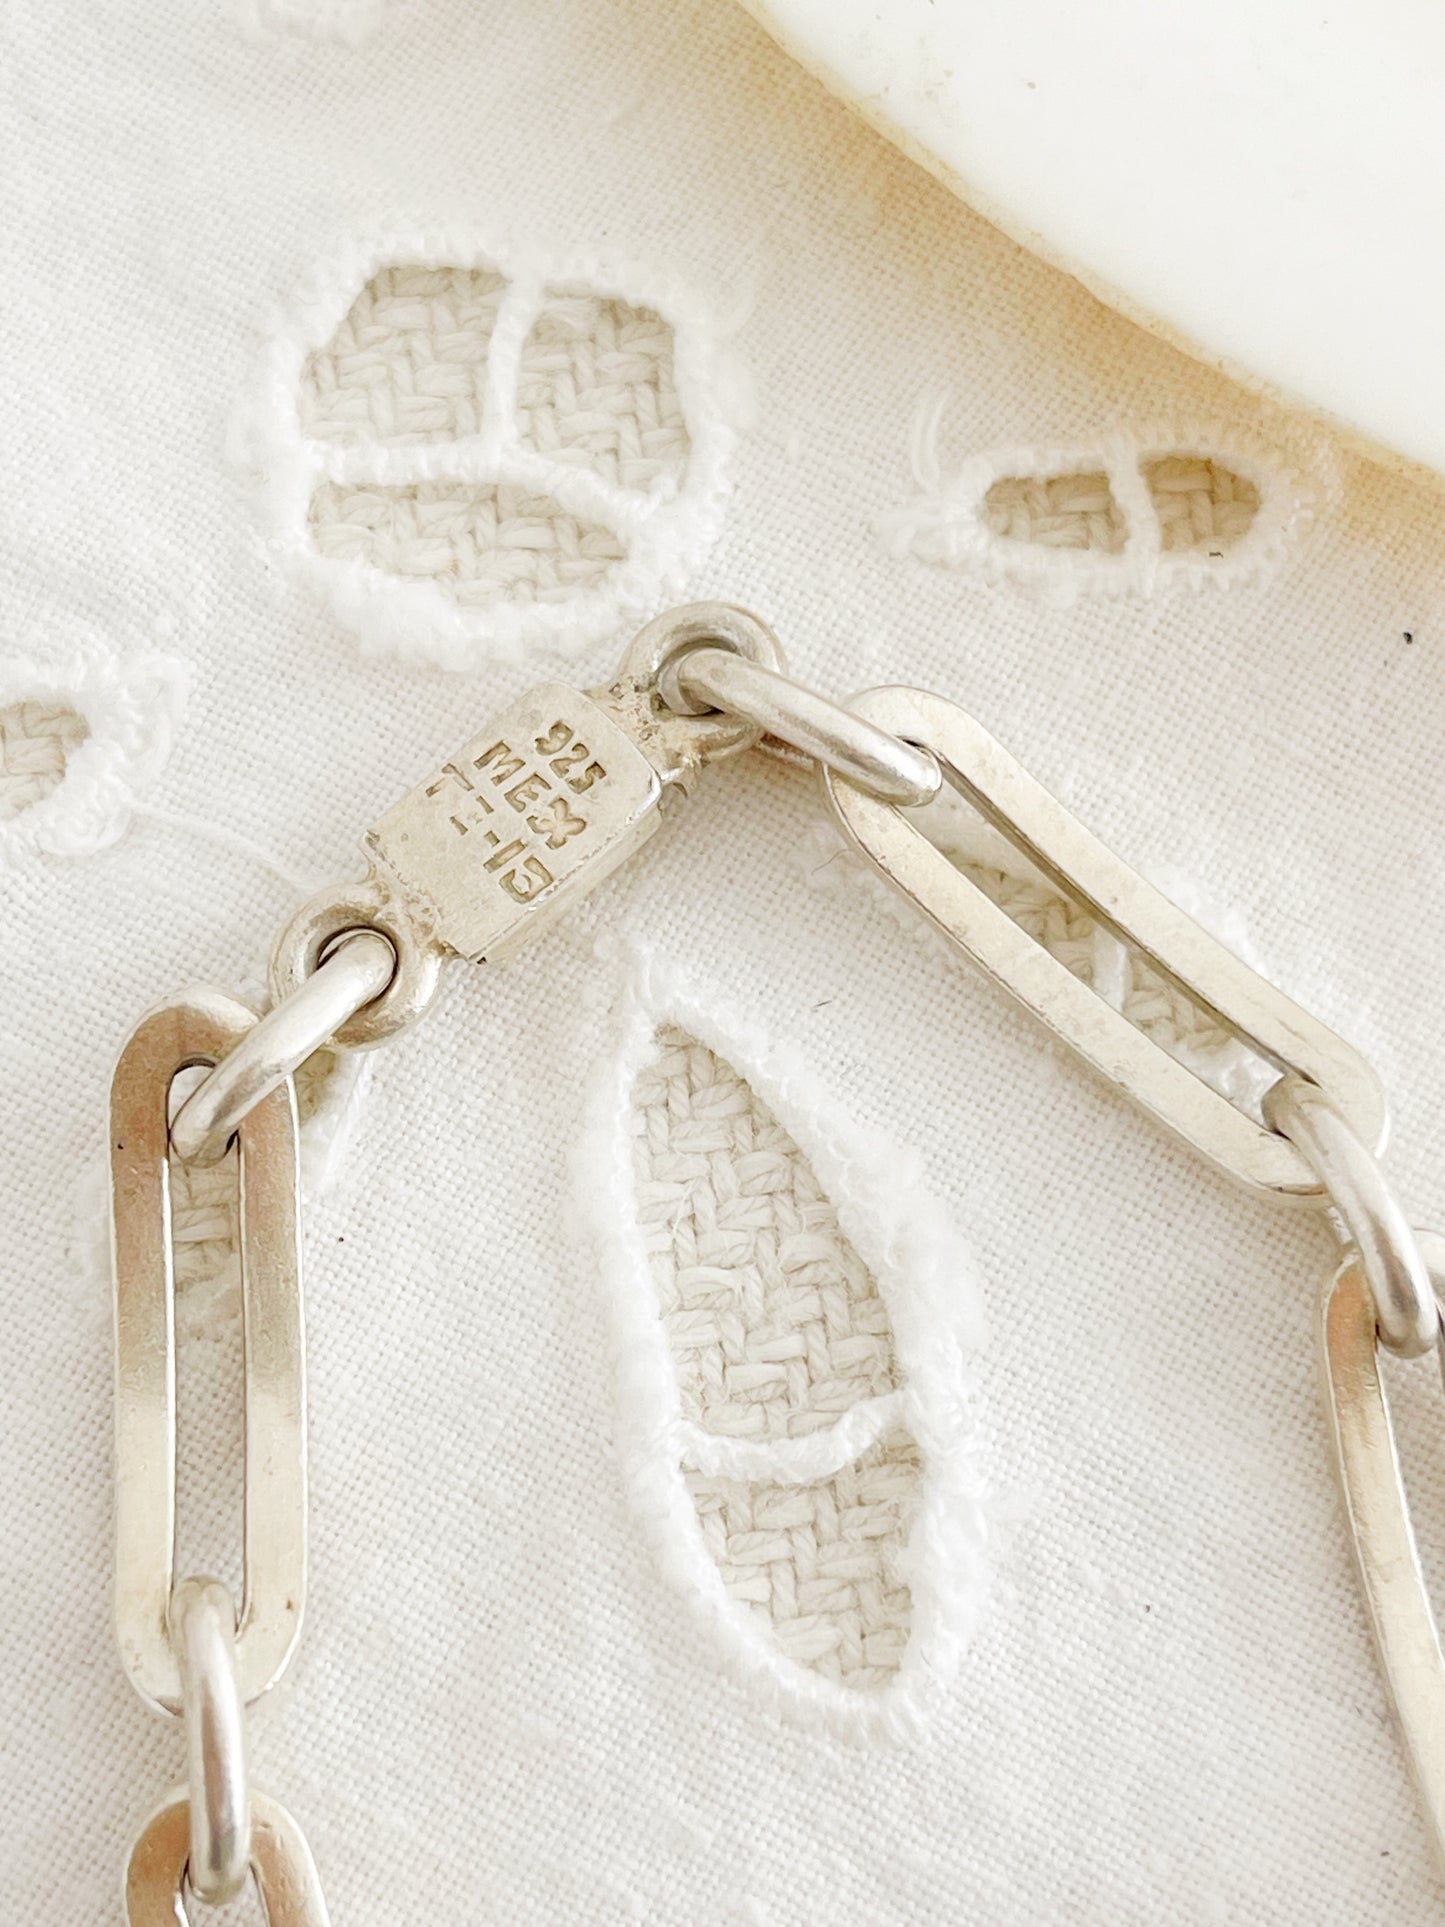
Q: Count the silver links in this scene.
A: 8